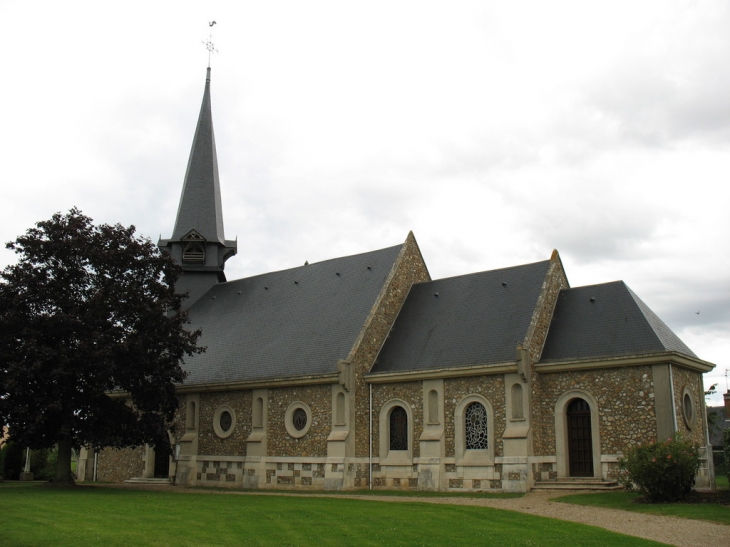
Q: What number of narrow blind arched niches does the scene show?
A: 5